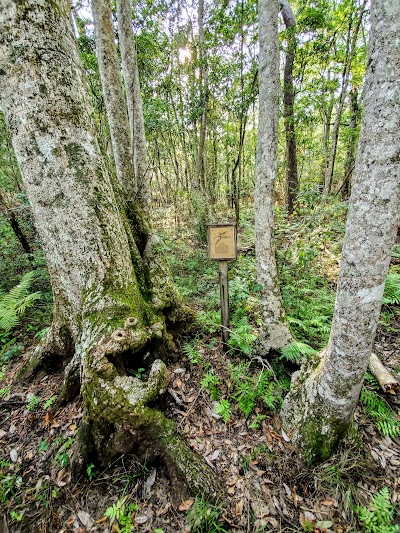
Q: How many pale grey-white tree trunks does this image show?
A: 5